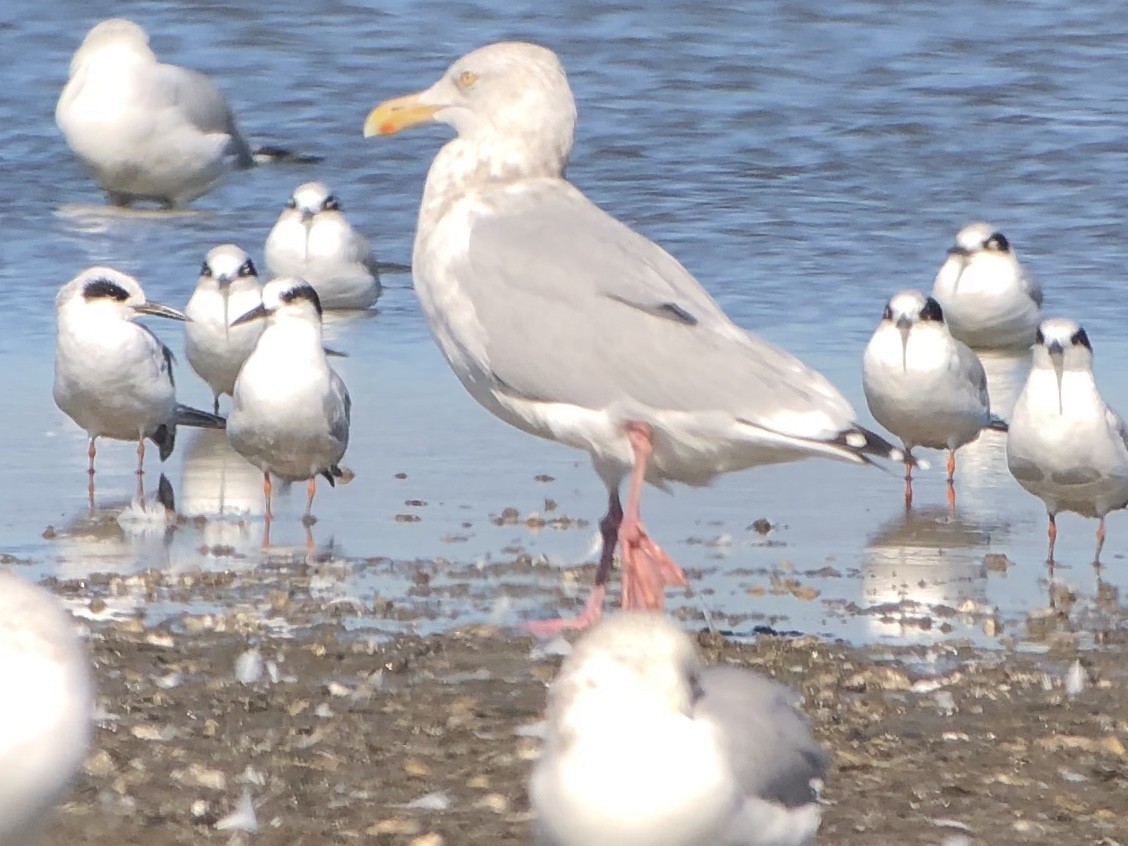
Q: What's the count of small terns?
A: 7